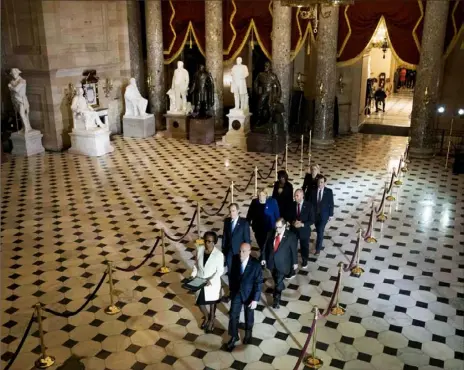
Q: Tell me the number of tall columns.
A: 6